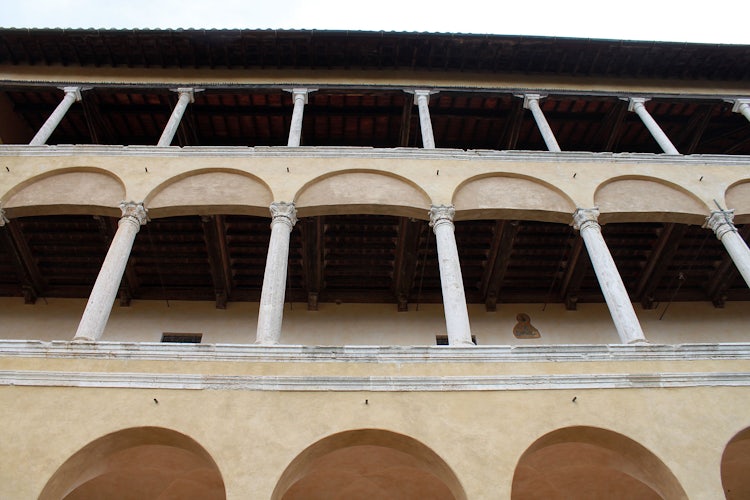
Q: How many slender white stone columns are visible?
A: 12